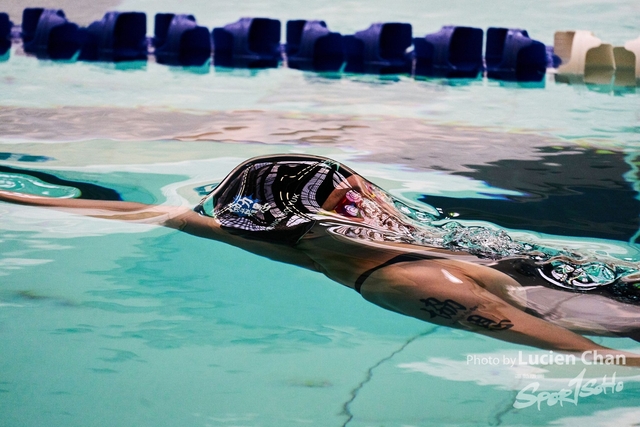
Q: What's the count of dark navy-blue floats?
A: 9